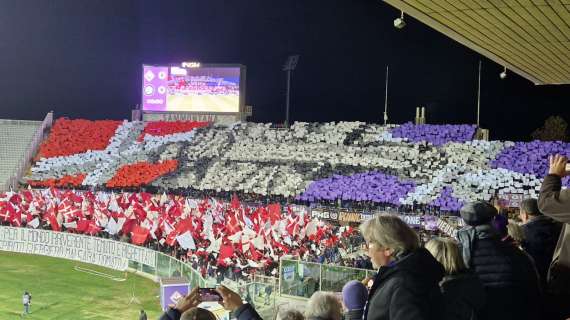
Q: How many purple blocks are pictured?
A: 4